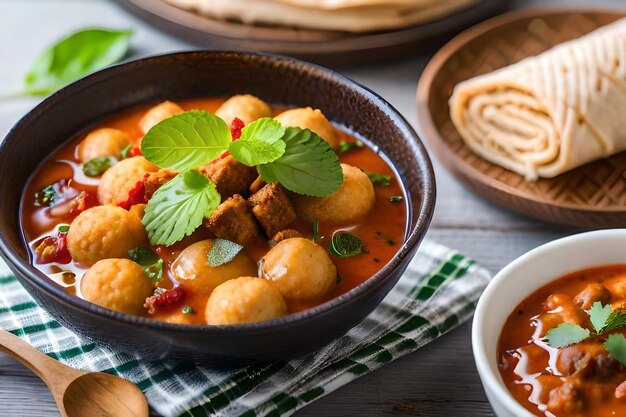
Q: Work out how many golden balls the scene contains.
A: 11